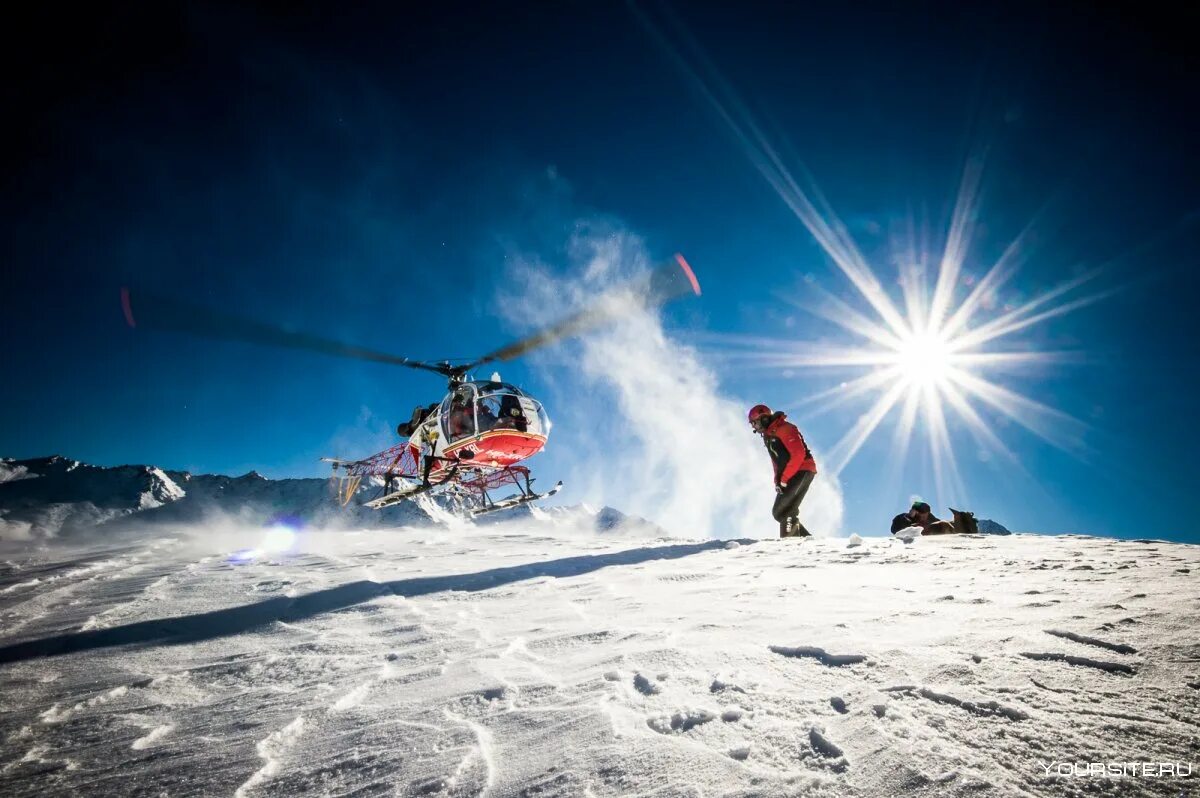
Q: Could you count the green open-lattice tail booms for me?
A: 0